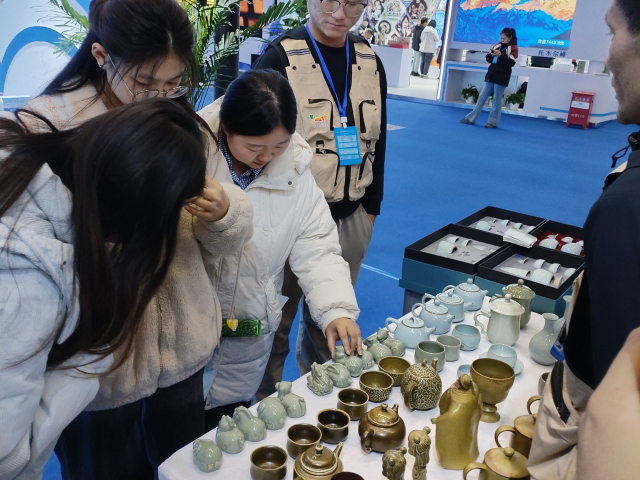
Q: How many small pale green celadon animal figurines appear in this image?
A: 11